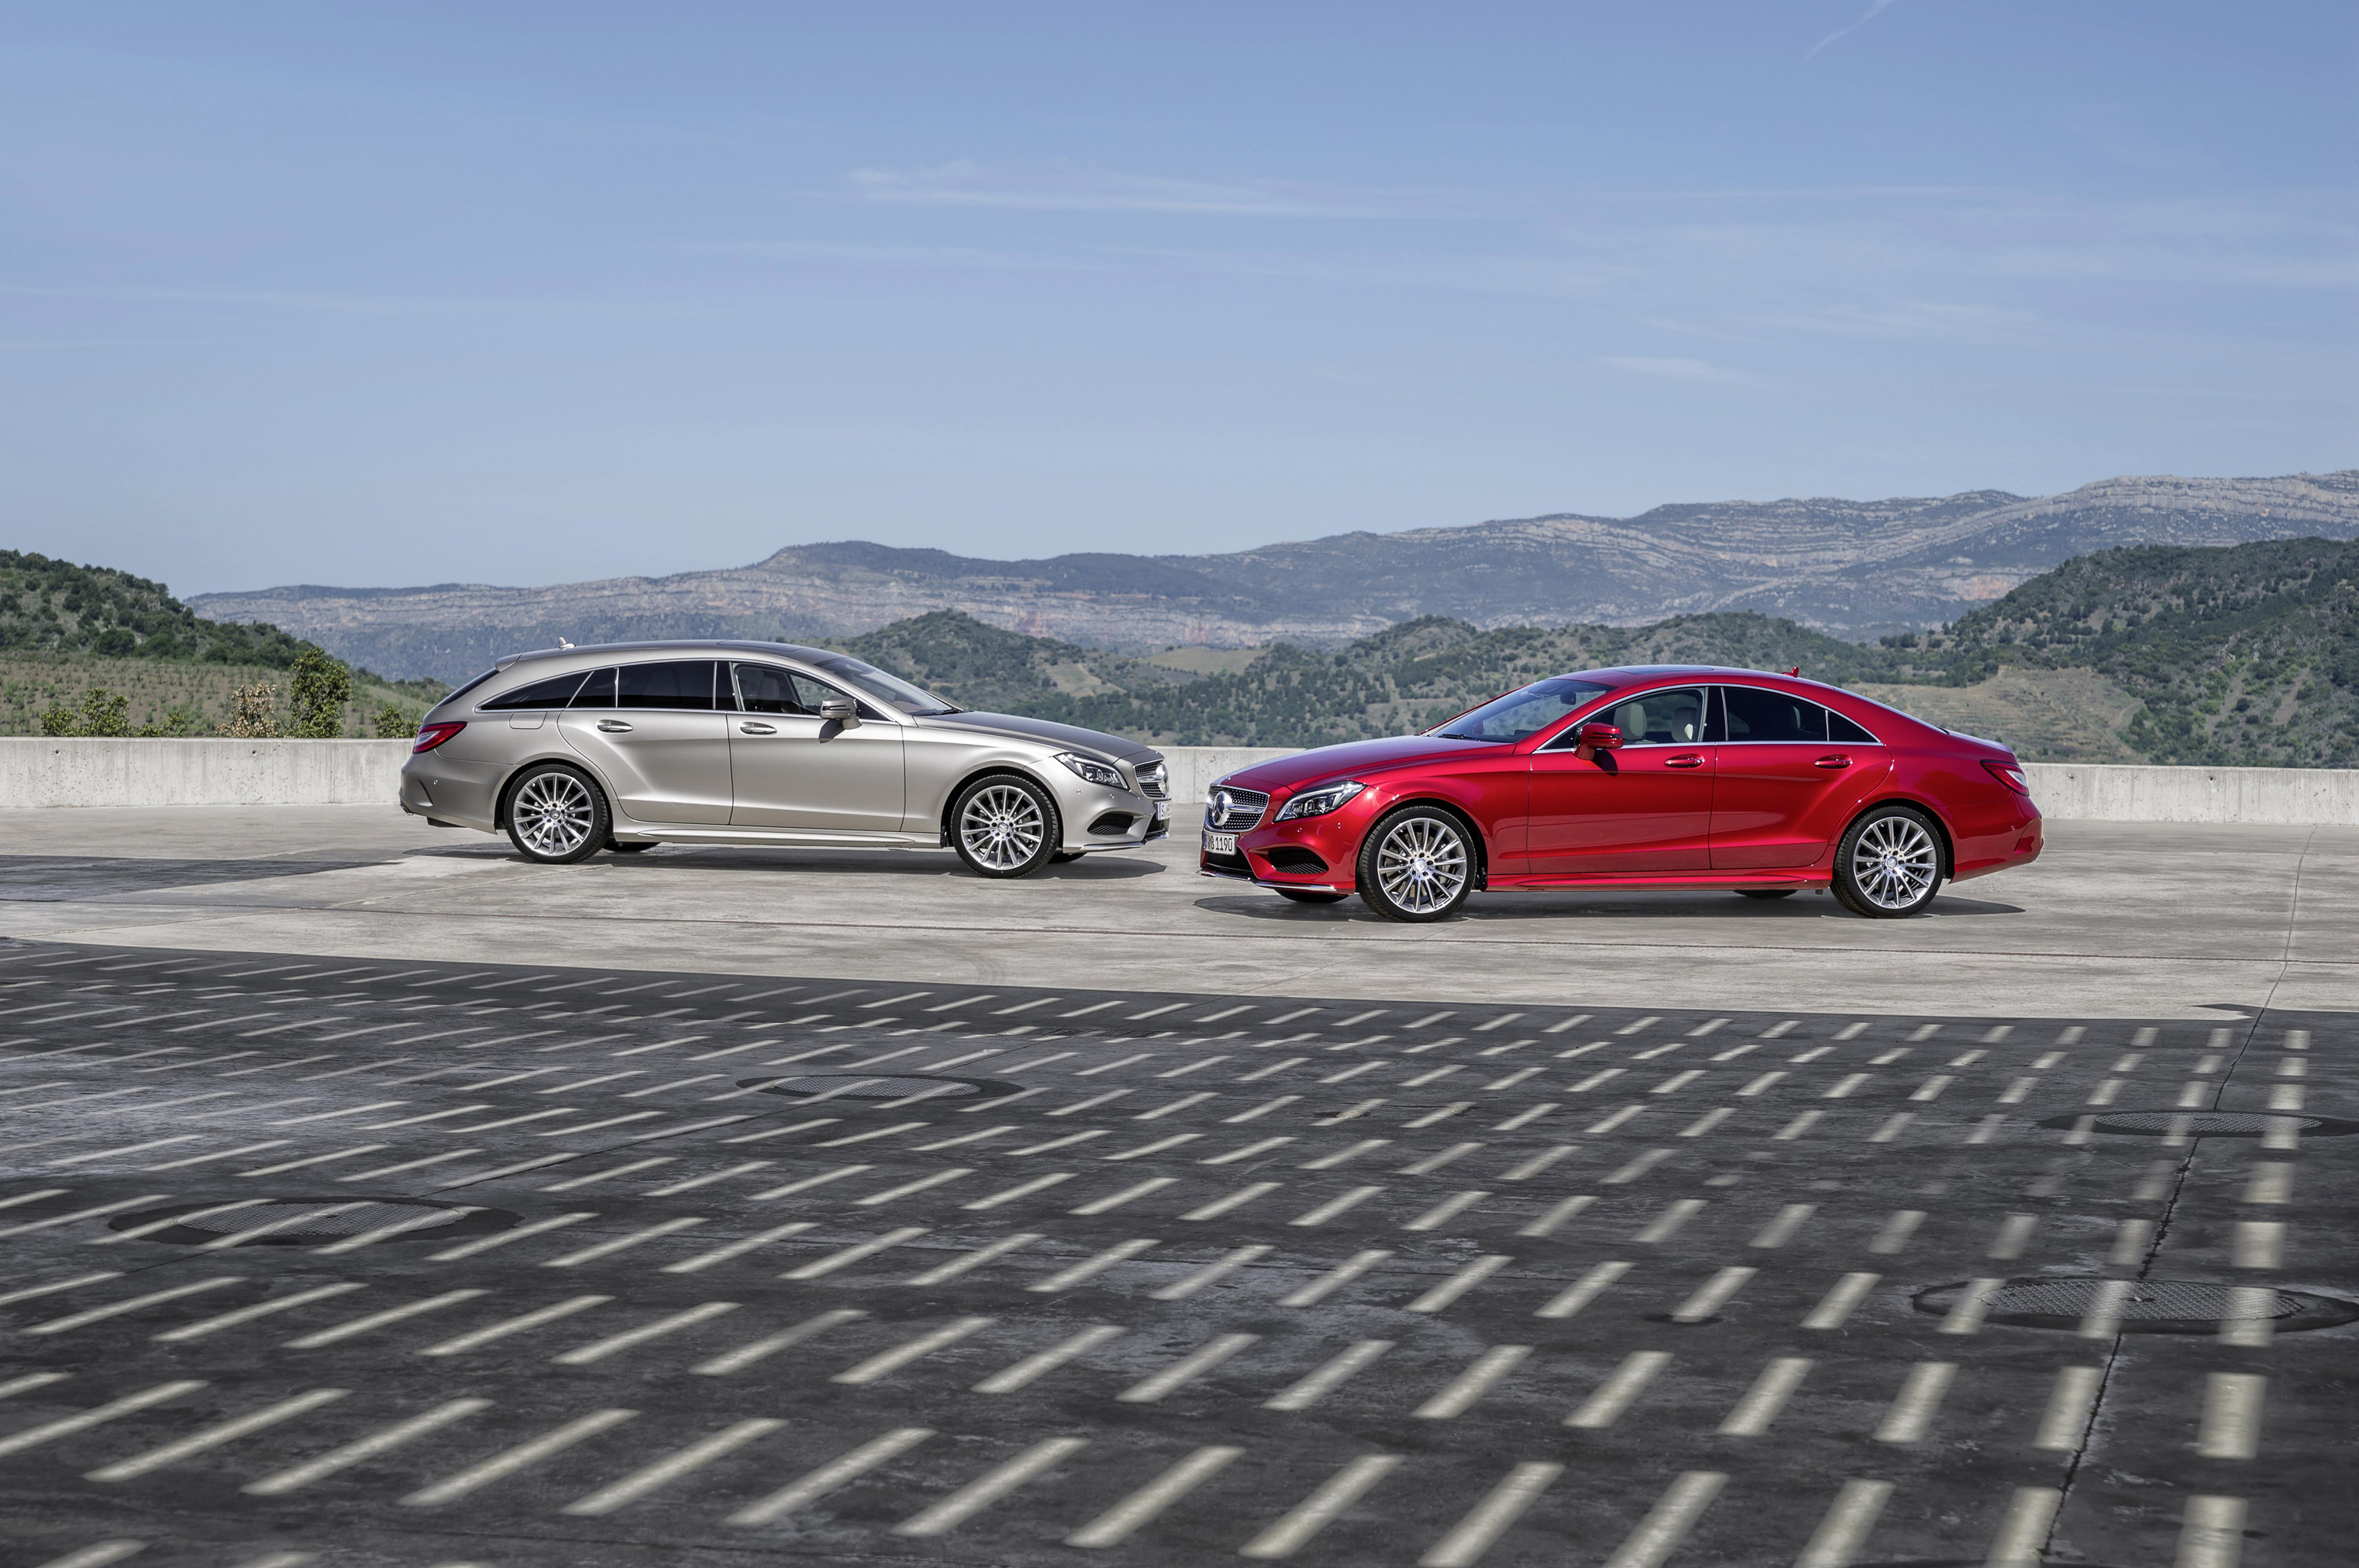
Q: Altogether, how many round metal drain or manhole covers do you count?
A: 4